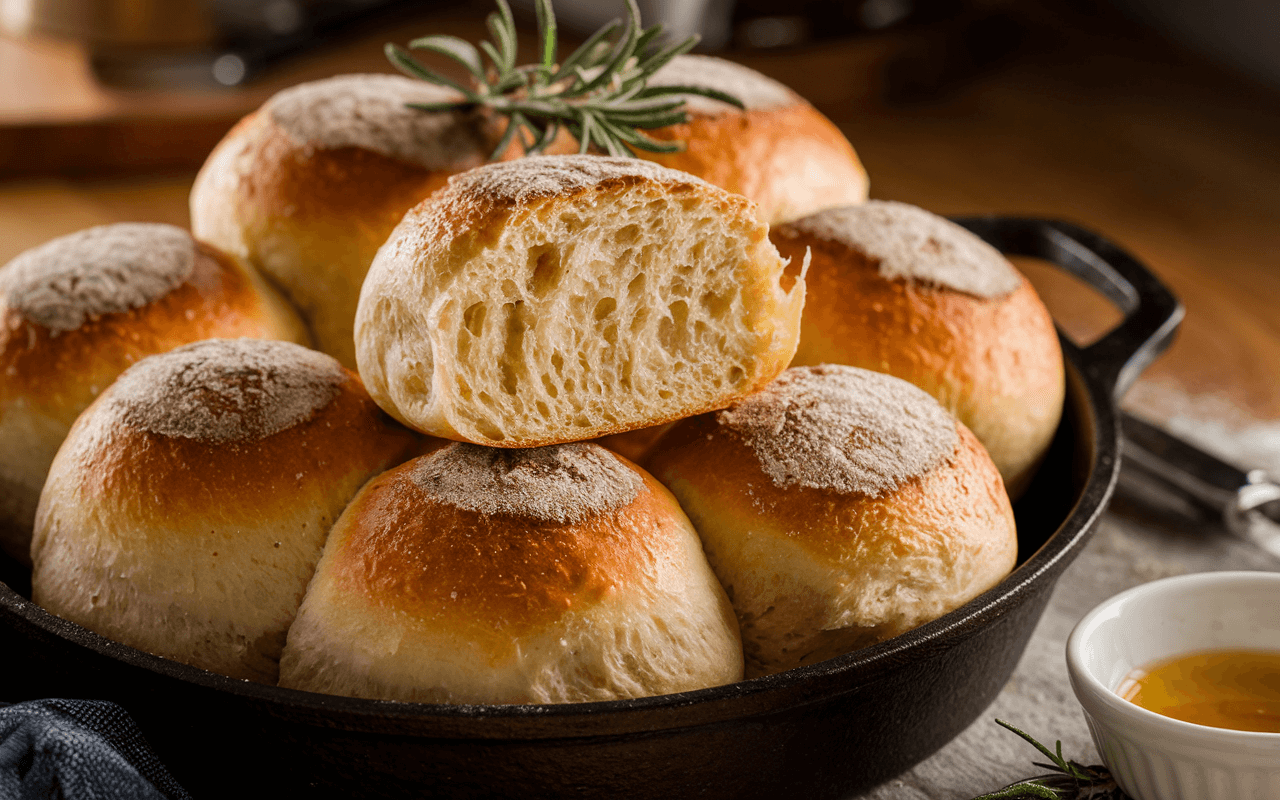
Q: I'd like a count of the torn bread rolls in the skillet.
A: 1